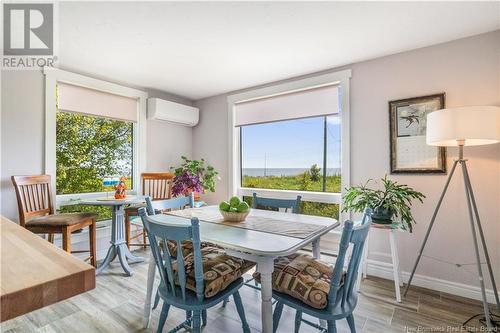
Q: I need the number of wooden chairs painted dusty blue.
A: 4